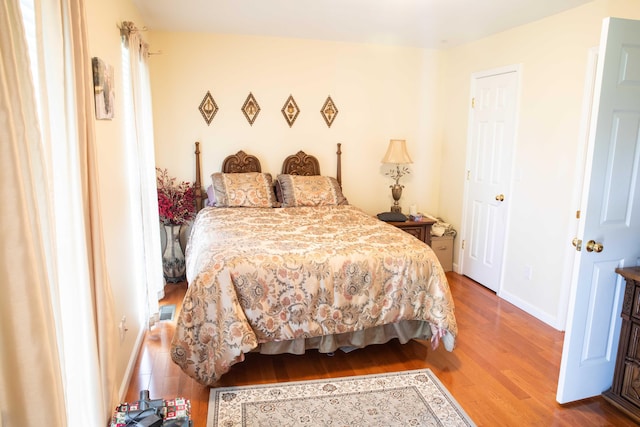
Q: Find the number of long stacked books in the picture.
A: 0